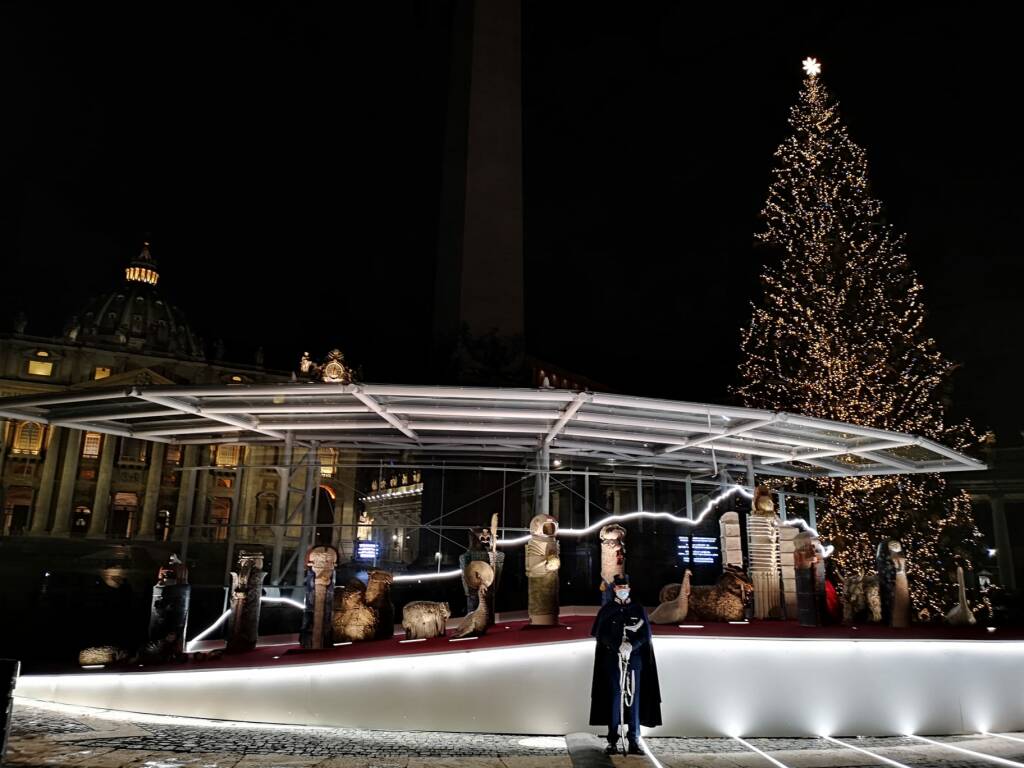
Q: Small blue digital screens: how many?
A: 2